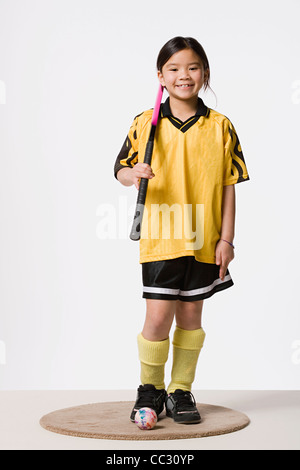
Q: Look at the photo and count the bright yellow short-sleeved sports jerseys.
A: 1